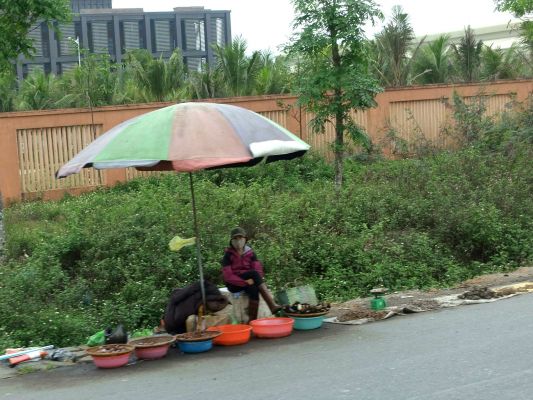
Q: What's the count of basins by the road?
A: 6